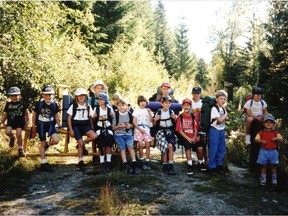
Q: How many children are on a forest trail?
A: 15